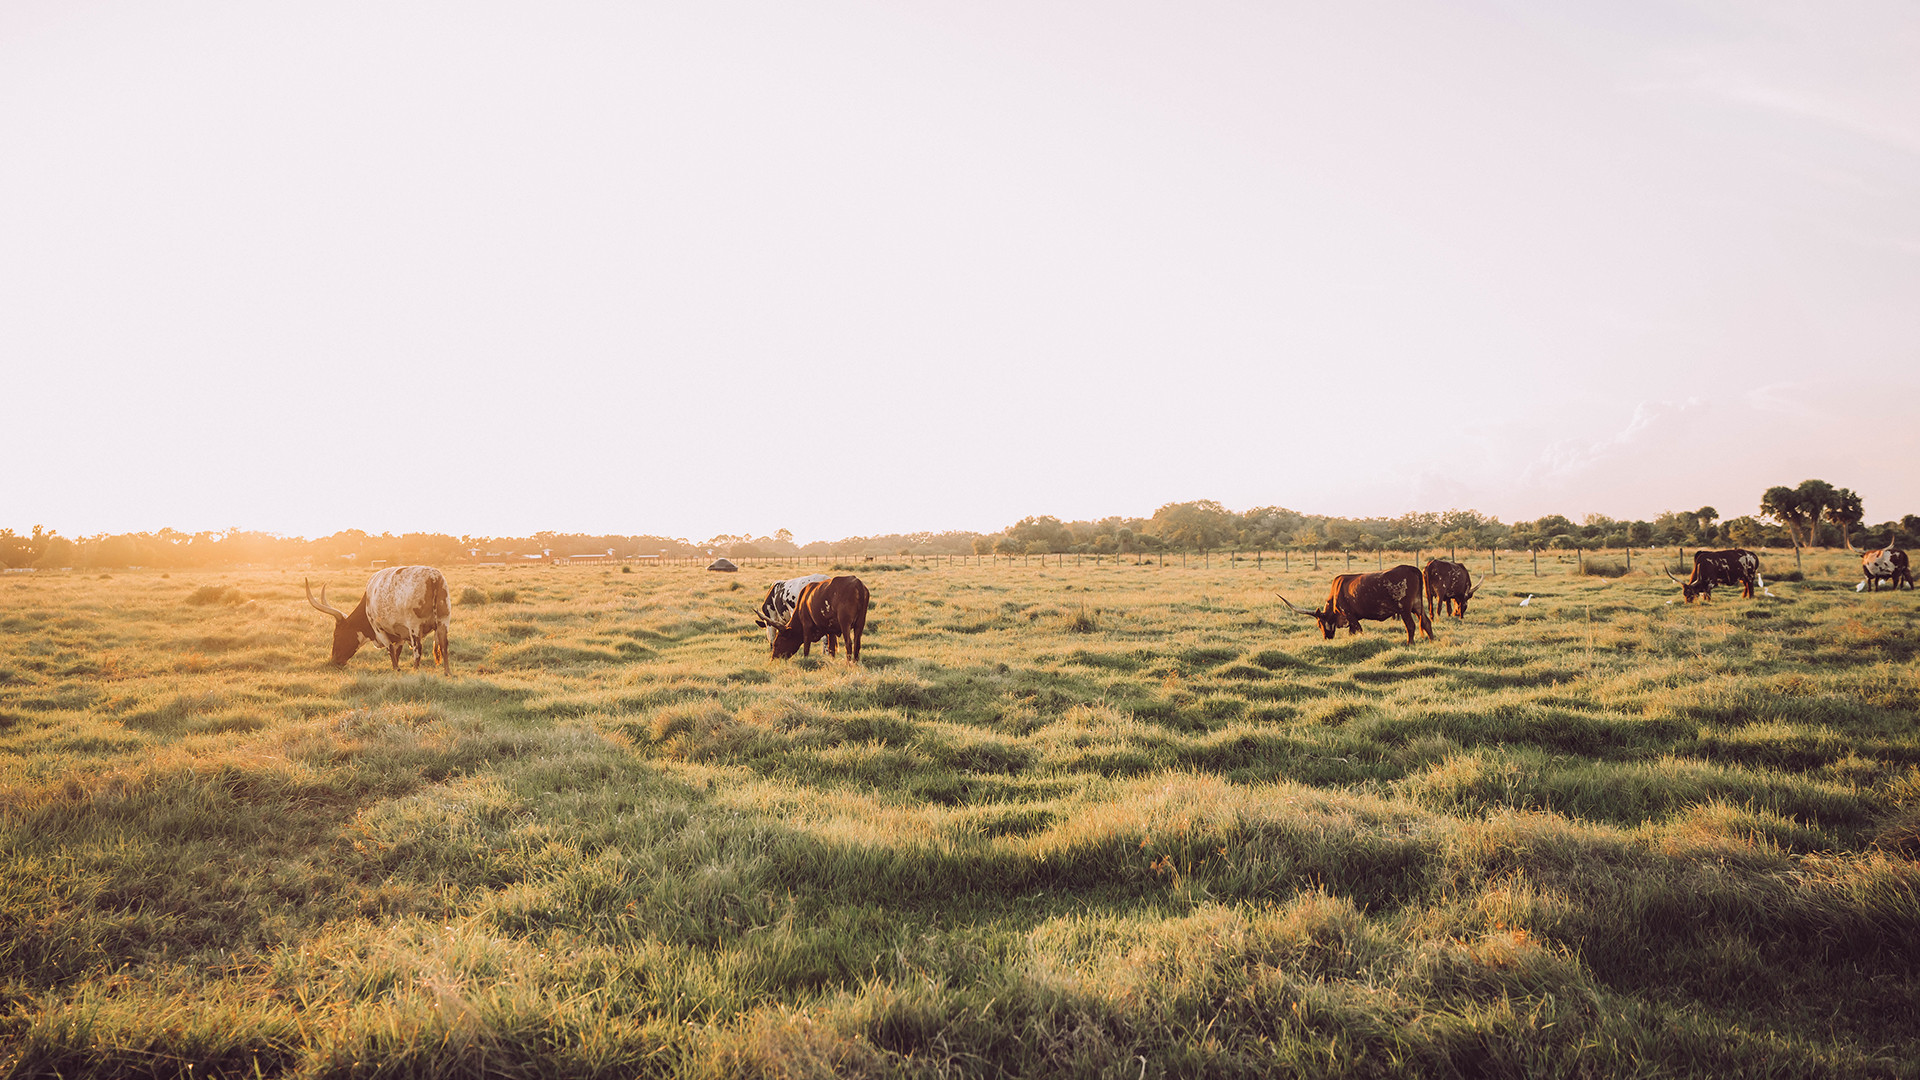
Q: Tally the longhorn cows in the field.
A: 7